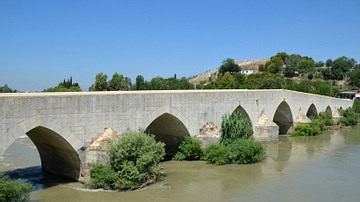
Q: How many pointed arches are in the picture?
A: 6